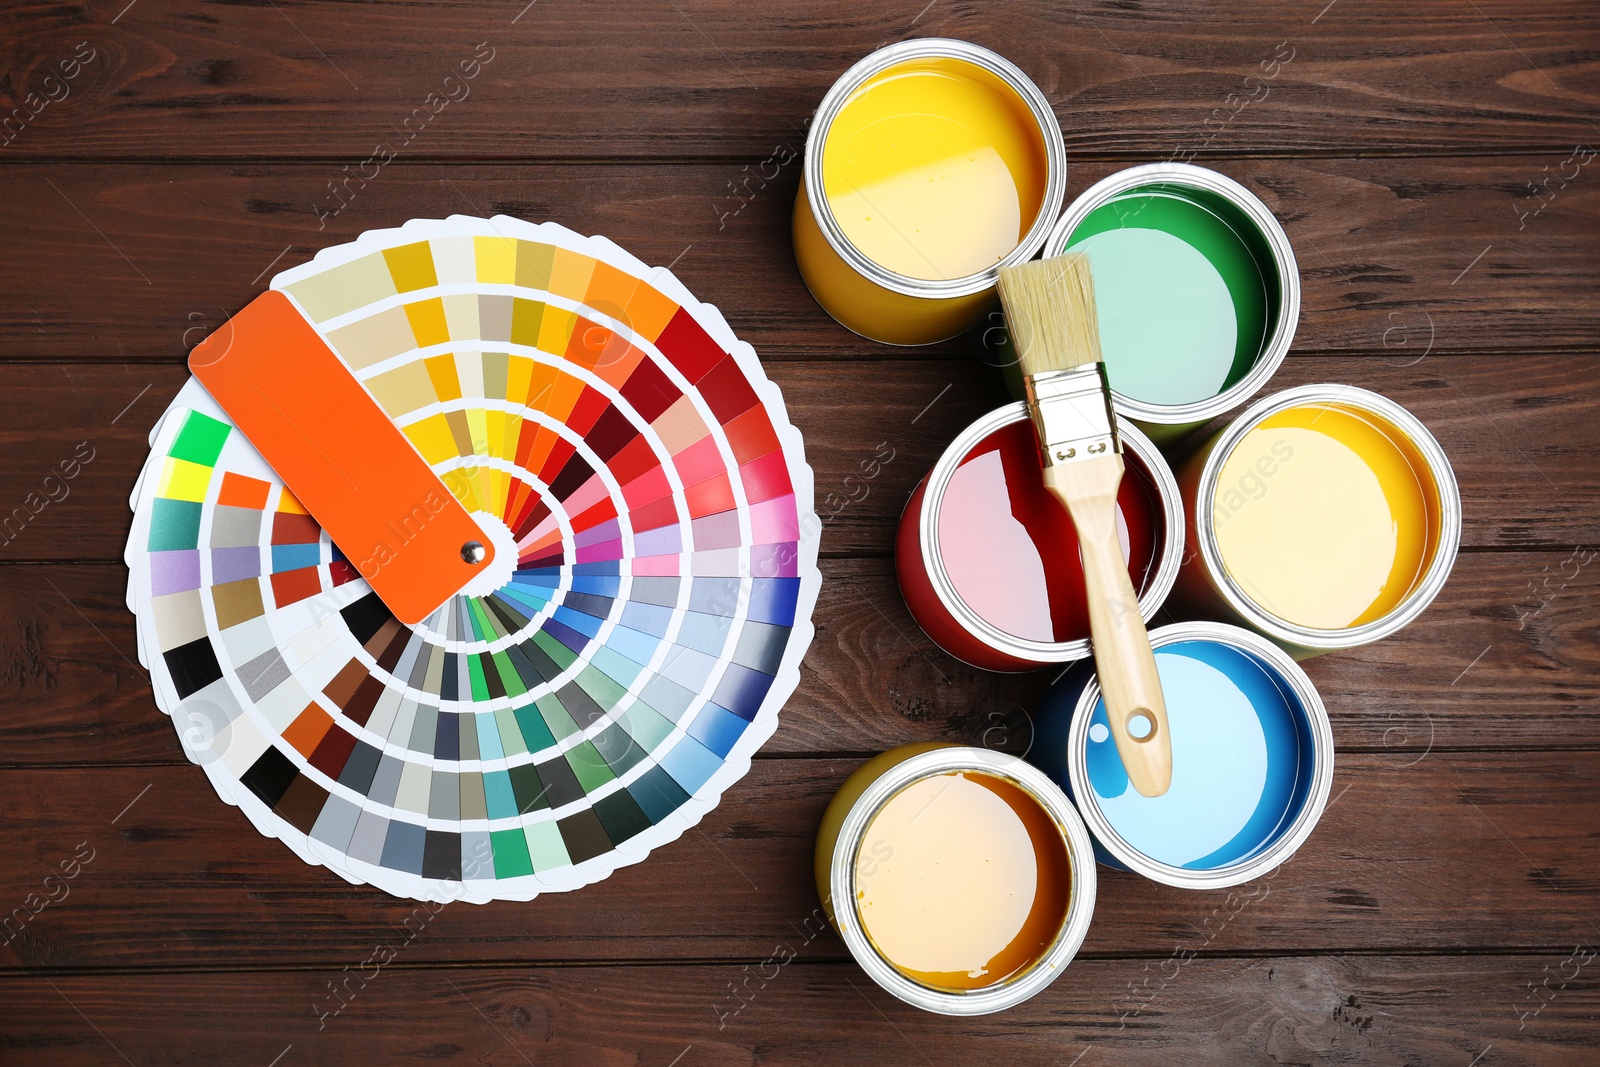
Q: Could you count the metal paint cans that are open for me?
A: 6